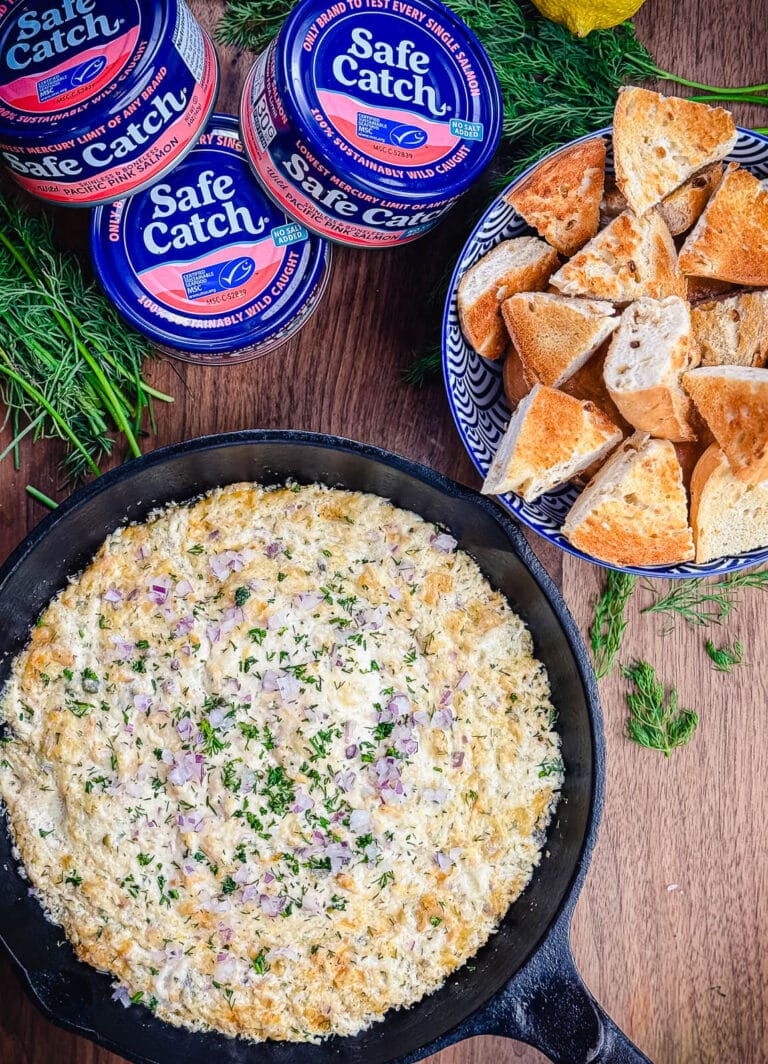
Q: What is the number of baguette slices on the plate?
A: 13